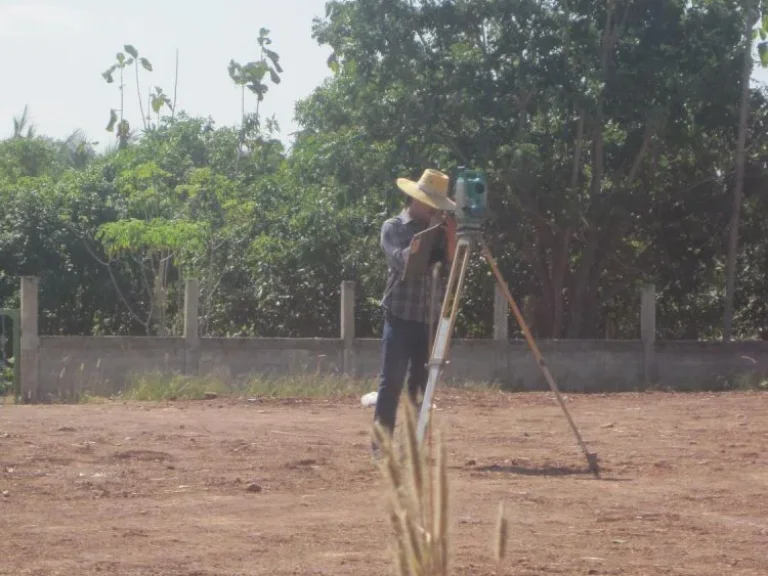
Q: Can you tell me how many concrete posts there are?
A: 5